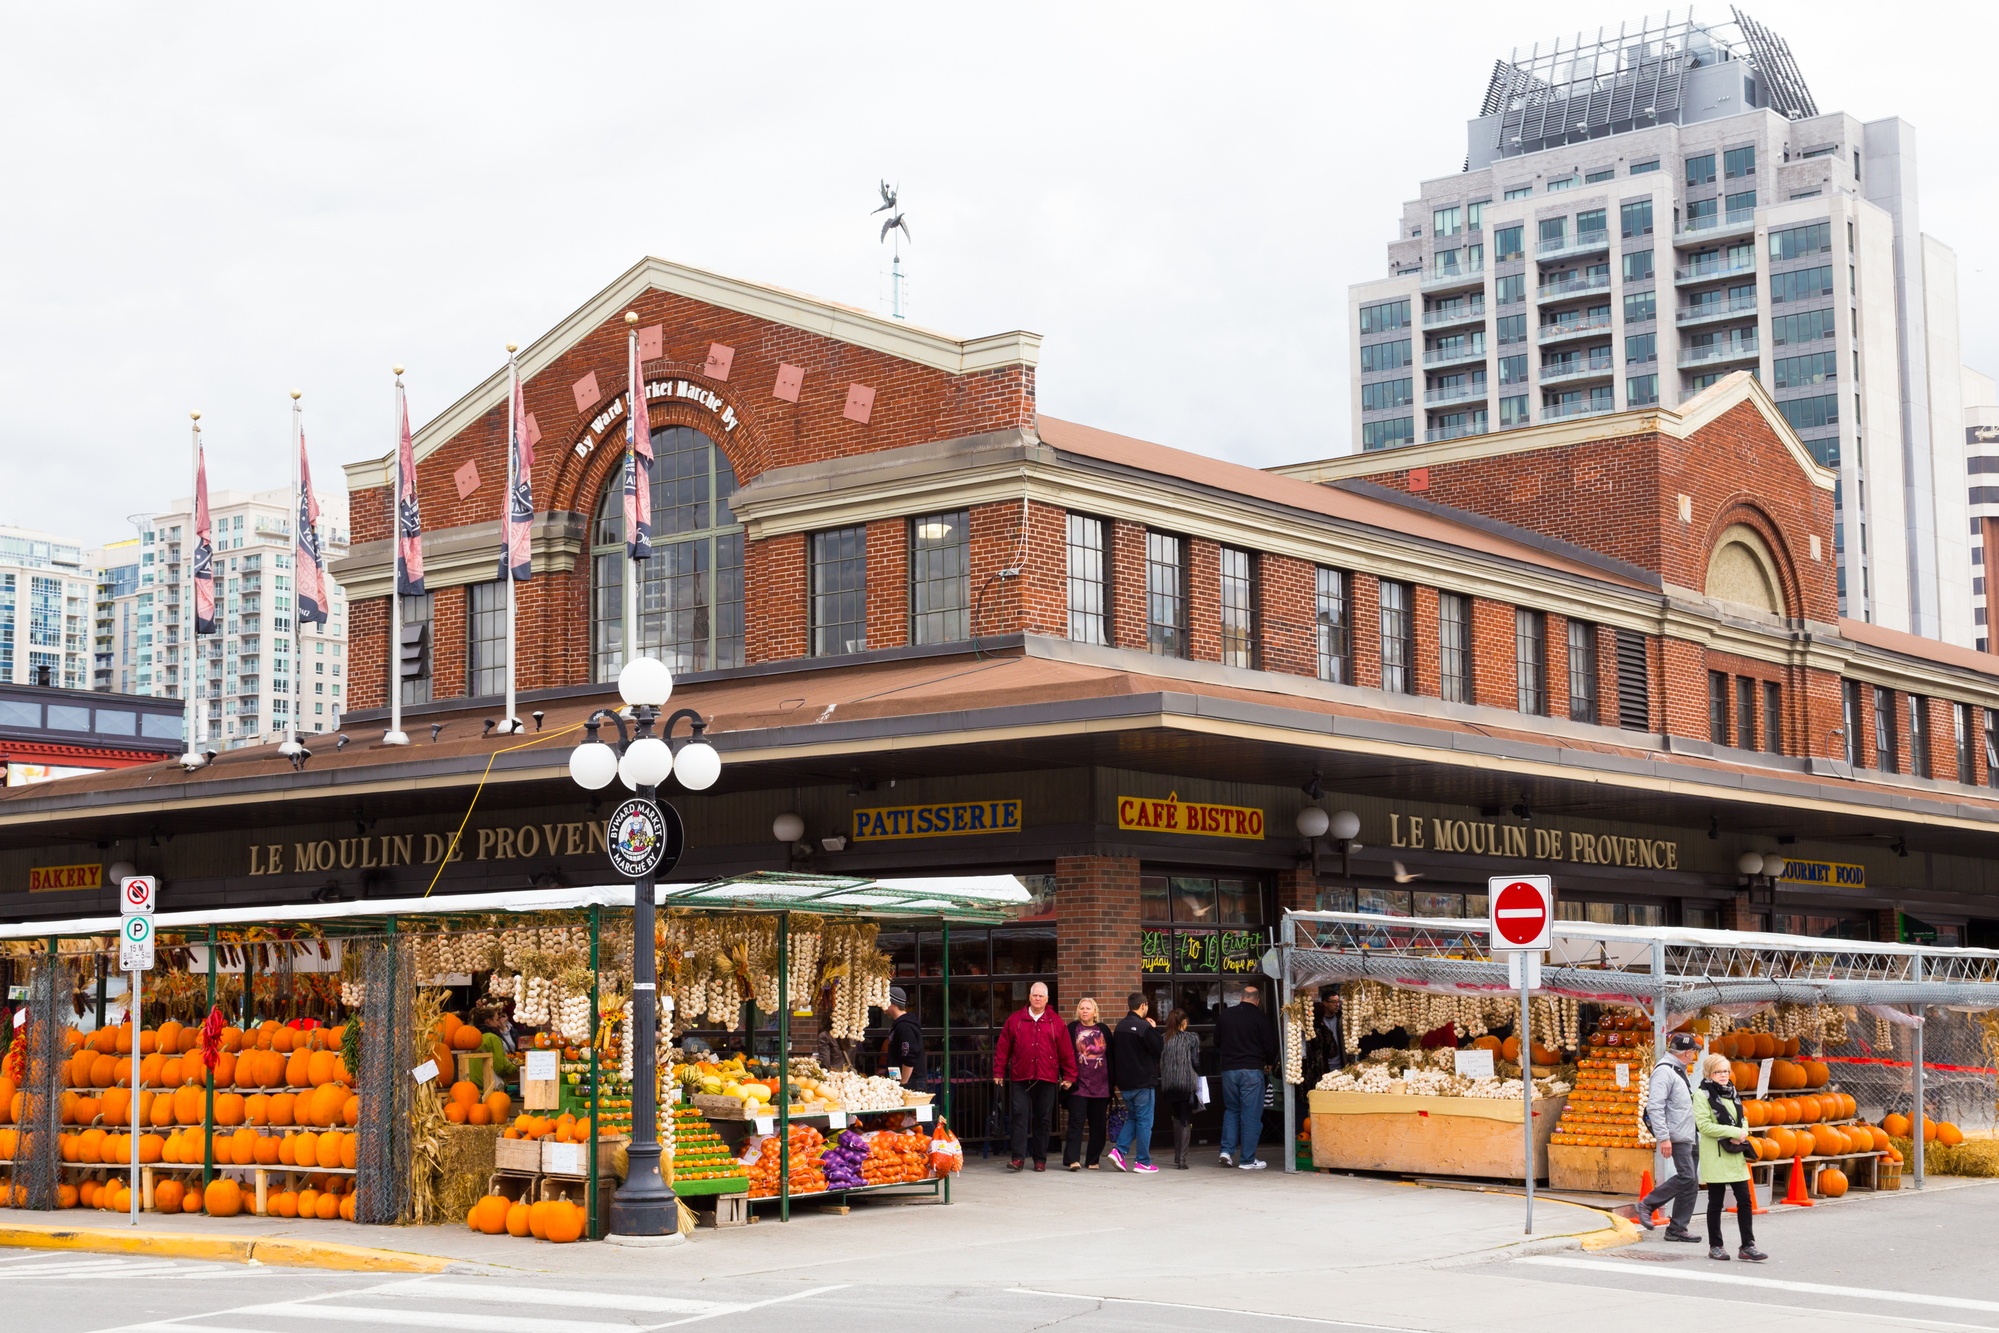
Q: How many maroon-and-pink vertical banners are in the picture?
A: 5